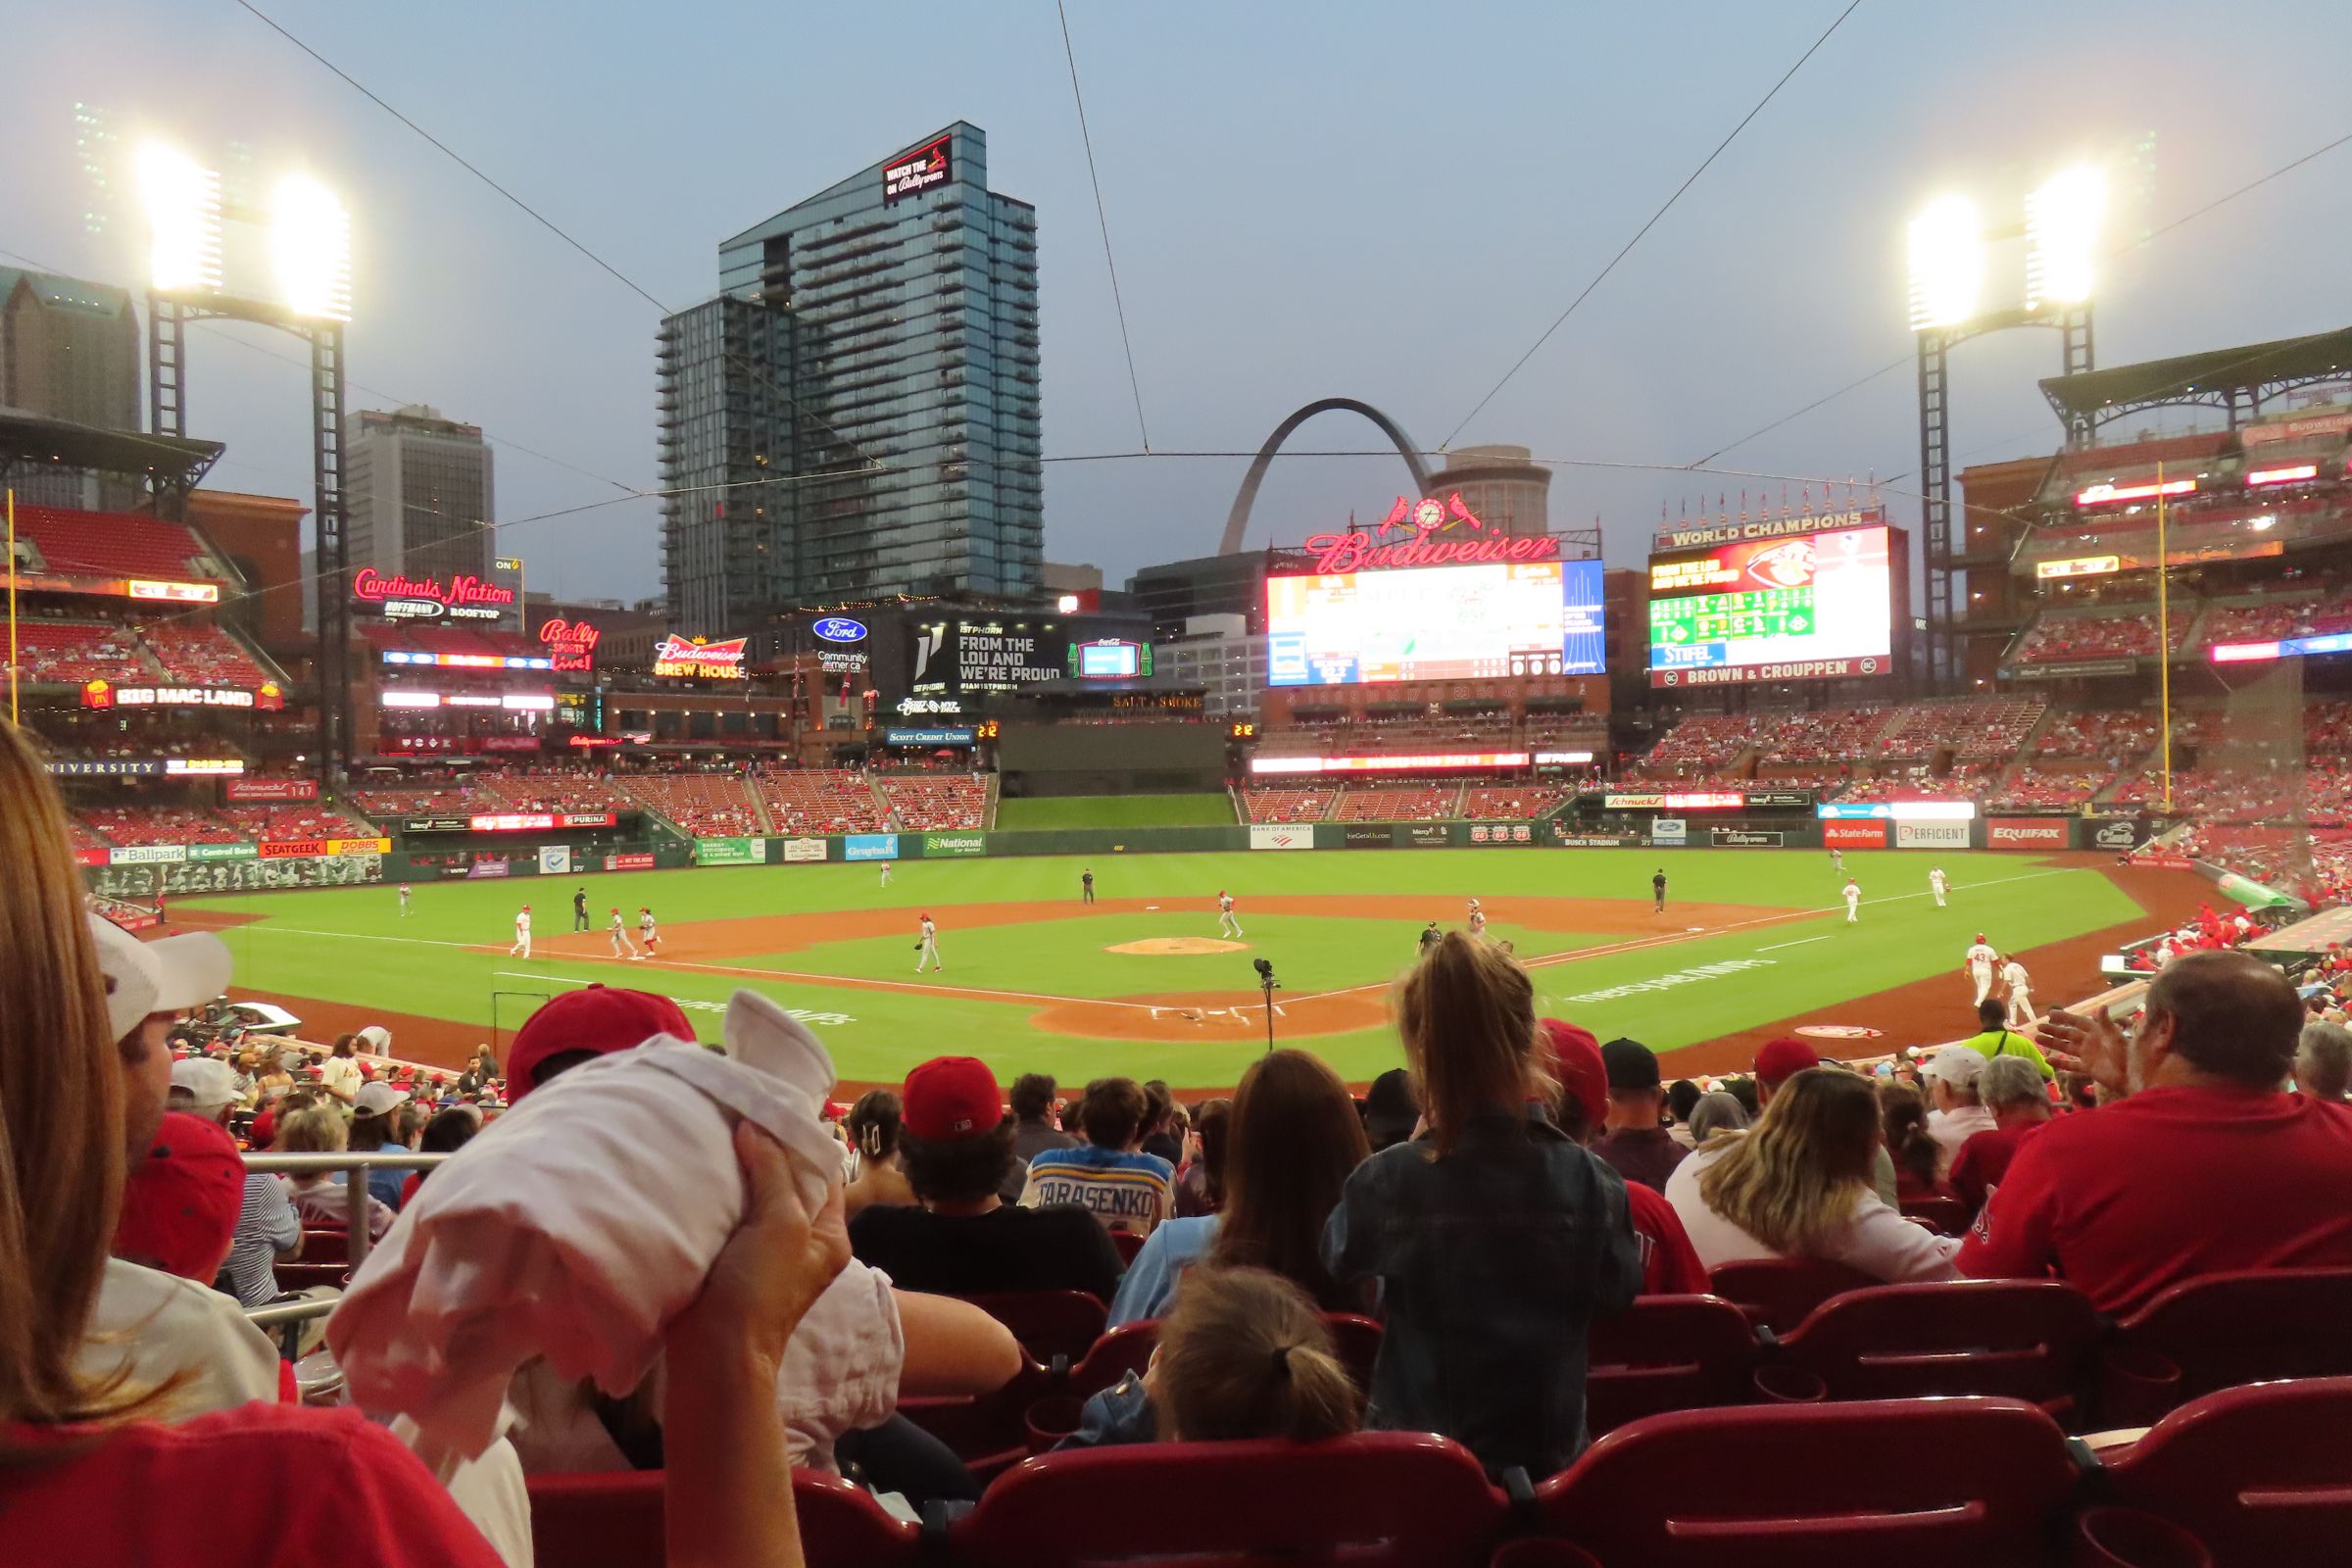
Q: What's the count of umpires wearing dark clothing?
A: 4